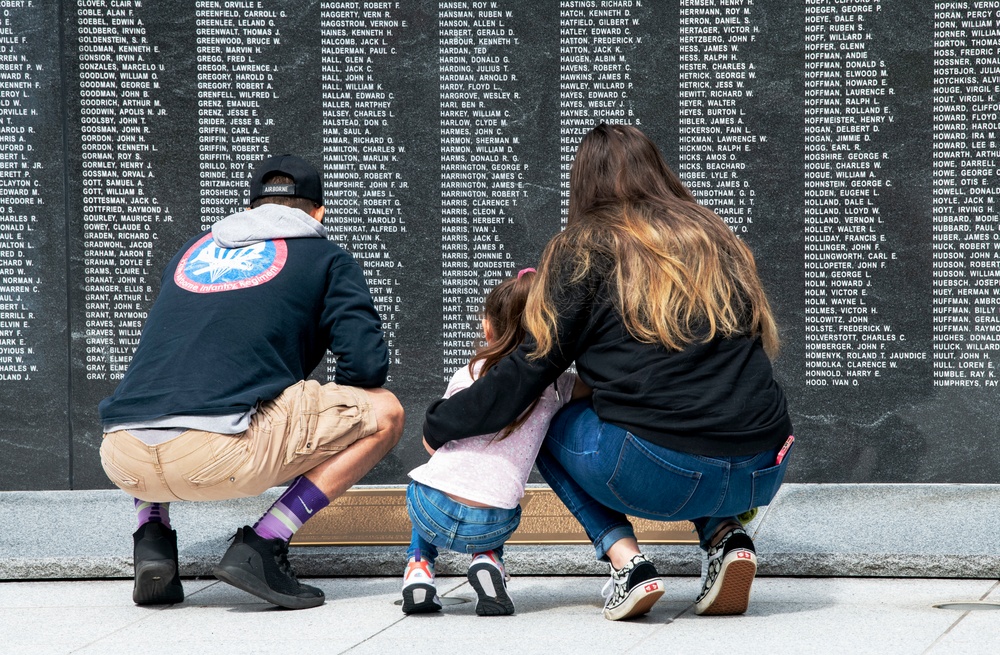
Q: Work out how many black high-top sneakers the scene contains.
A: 2